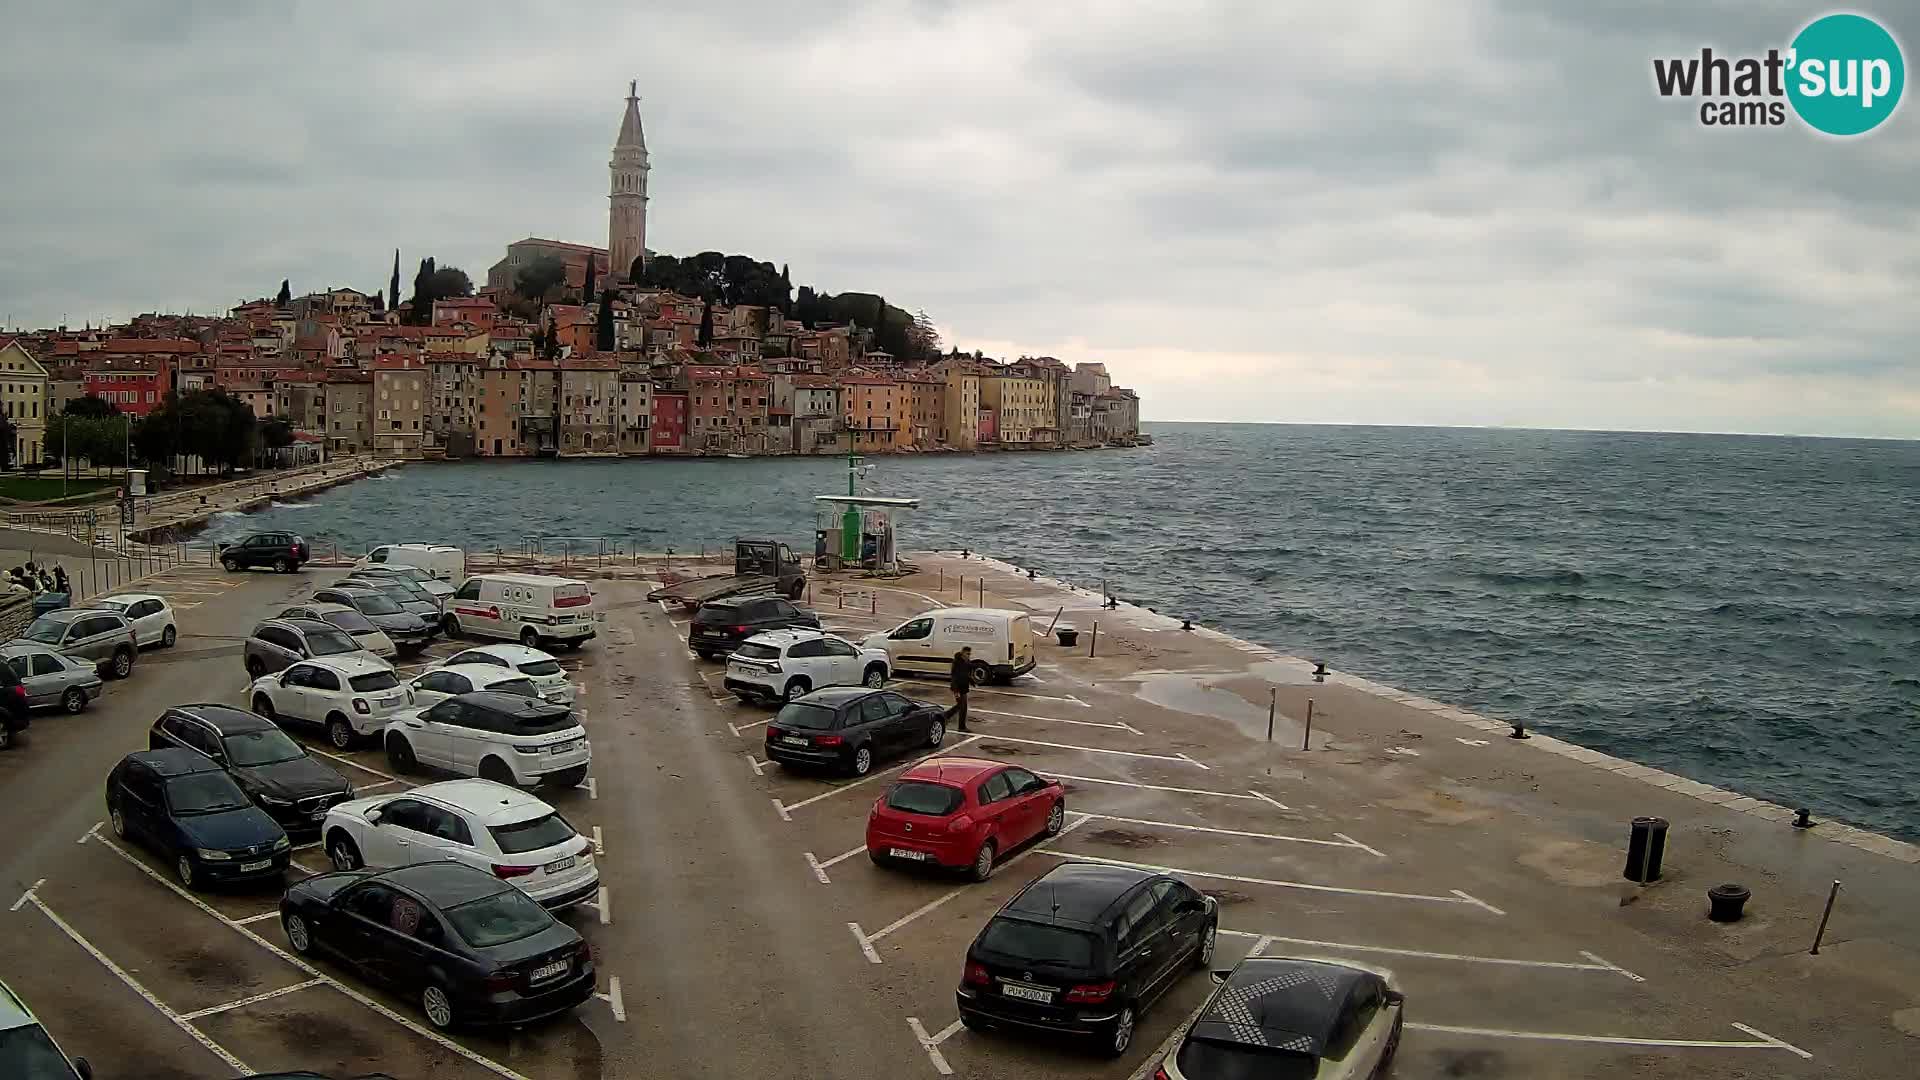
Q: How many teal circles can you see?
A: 1